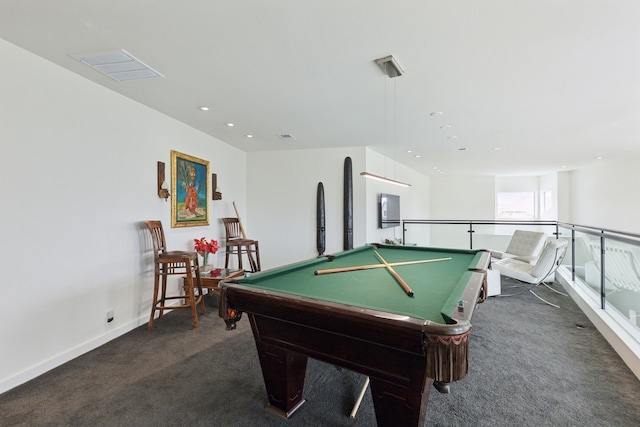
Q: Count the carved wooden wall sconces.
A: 2